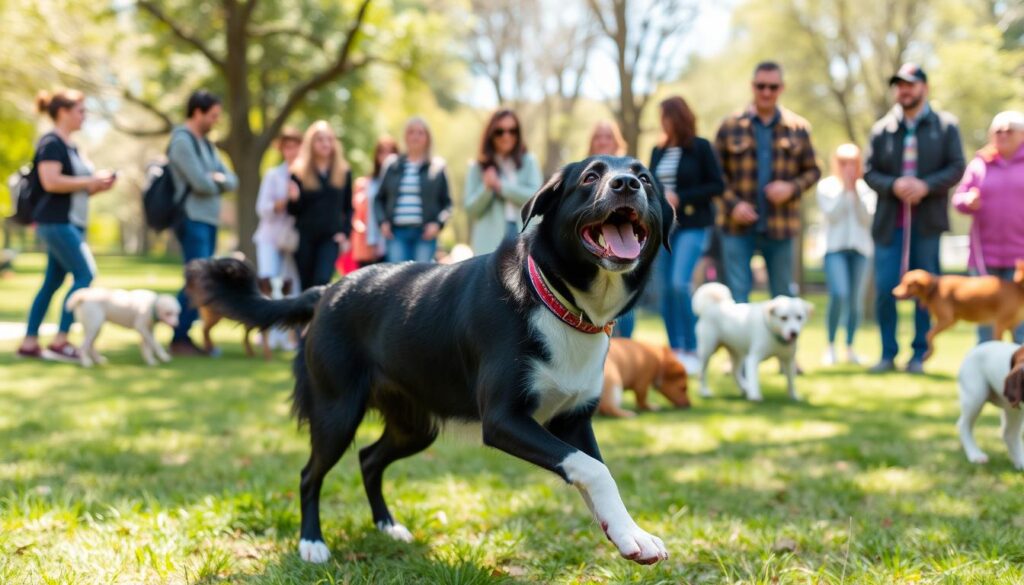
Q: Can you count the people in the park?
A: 13